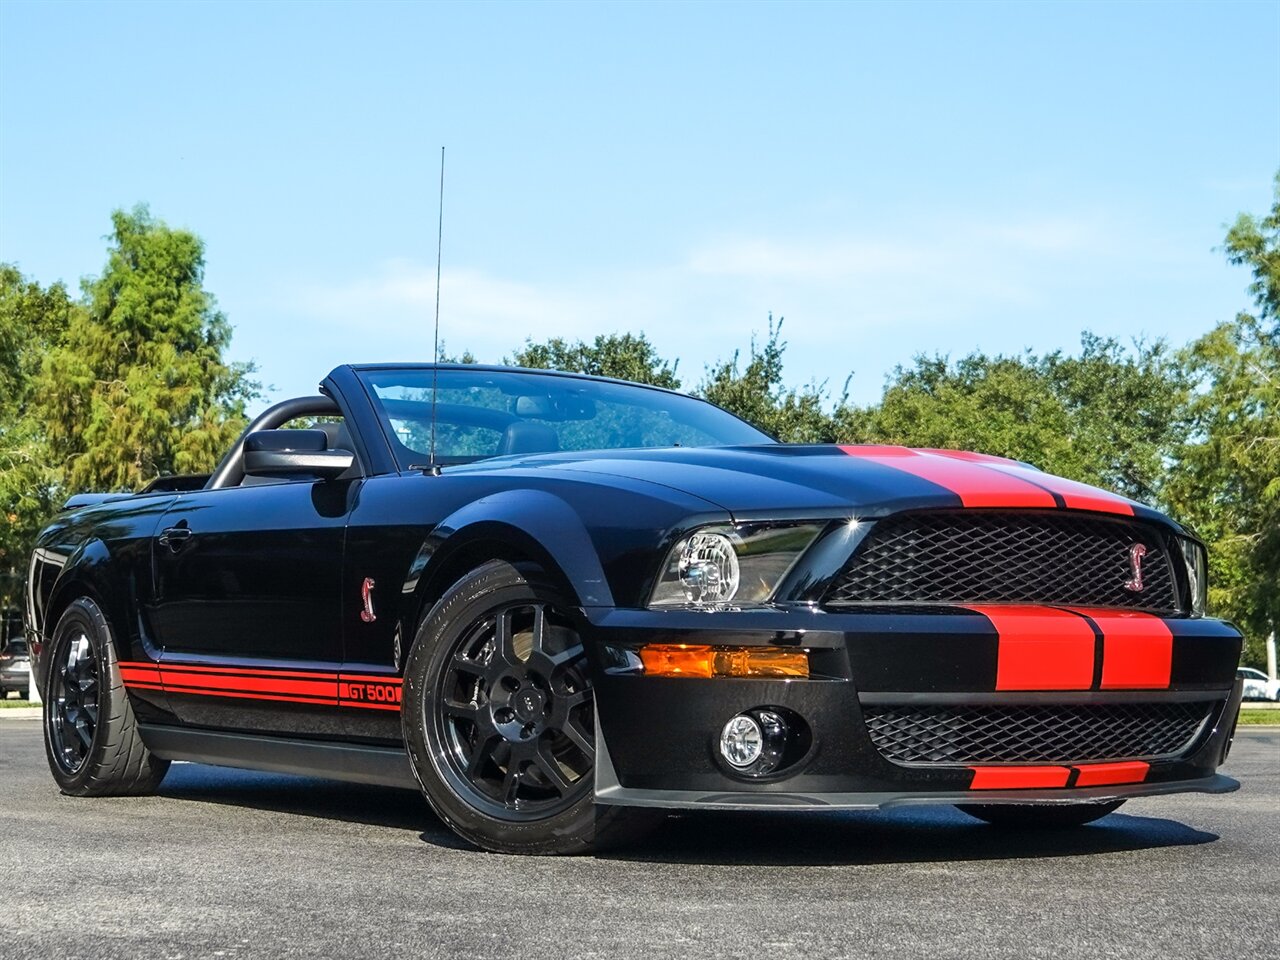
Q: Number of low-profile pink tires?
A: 0